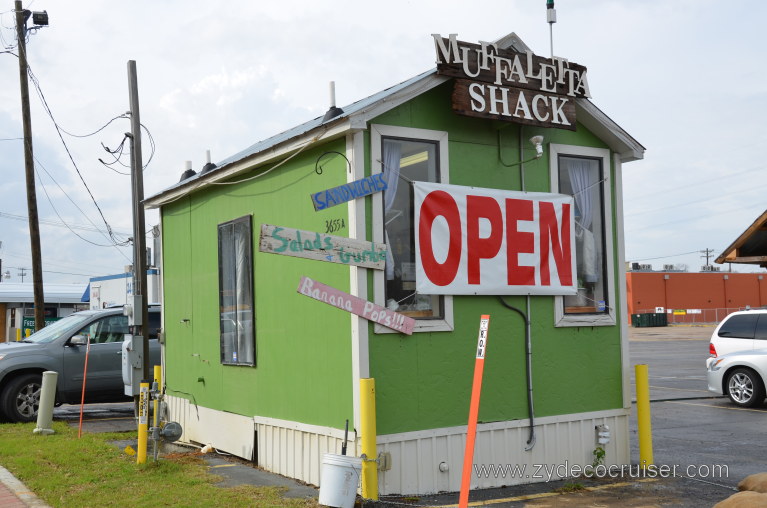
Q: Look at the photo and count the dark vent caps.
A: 3